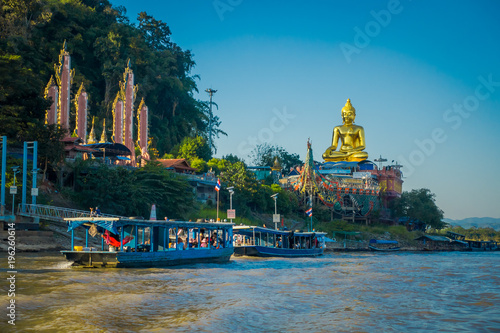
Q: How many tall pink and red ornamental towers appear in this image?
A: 6